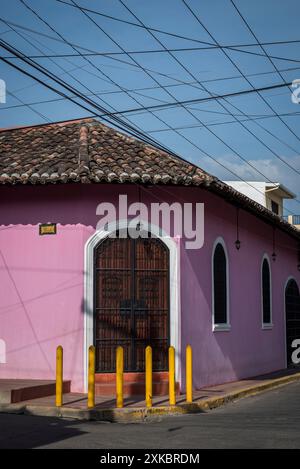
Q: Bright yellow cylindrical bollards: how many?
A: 6